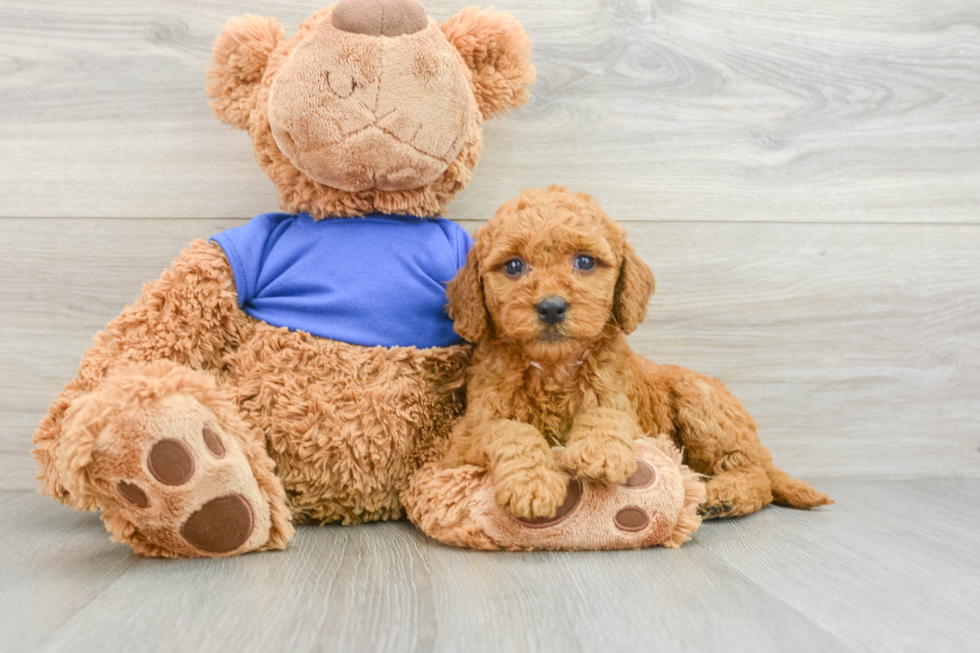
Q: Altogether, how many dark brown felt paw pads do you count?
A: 7